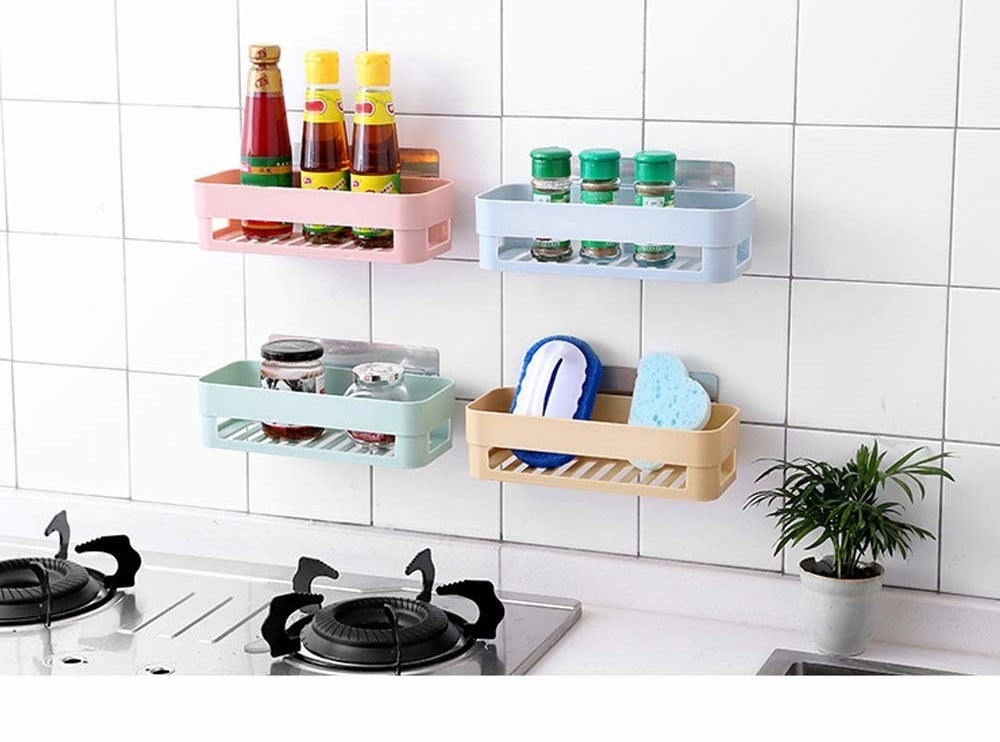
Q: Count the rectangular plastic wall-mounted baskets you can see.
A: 4